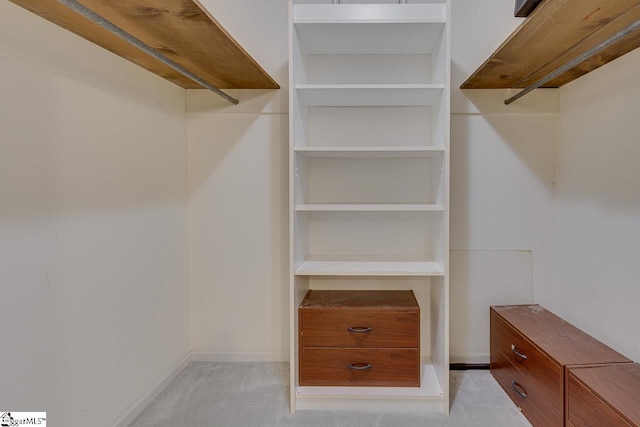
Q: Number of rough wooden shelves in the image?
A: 2